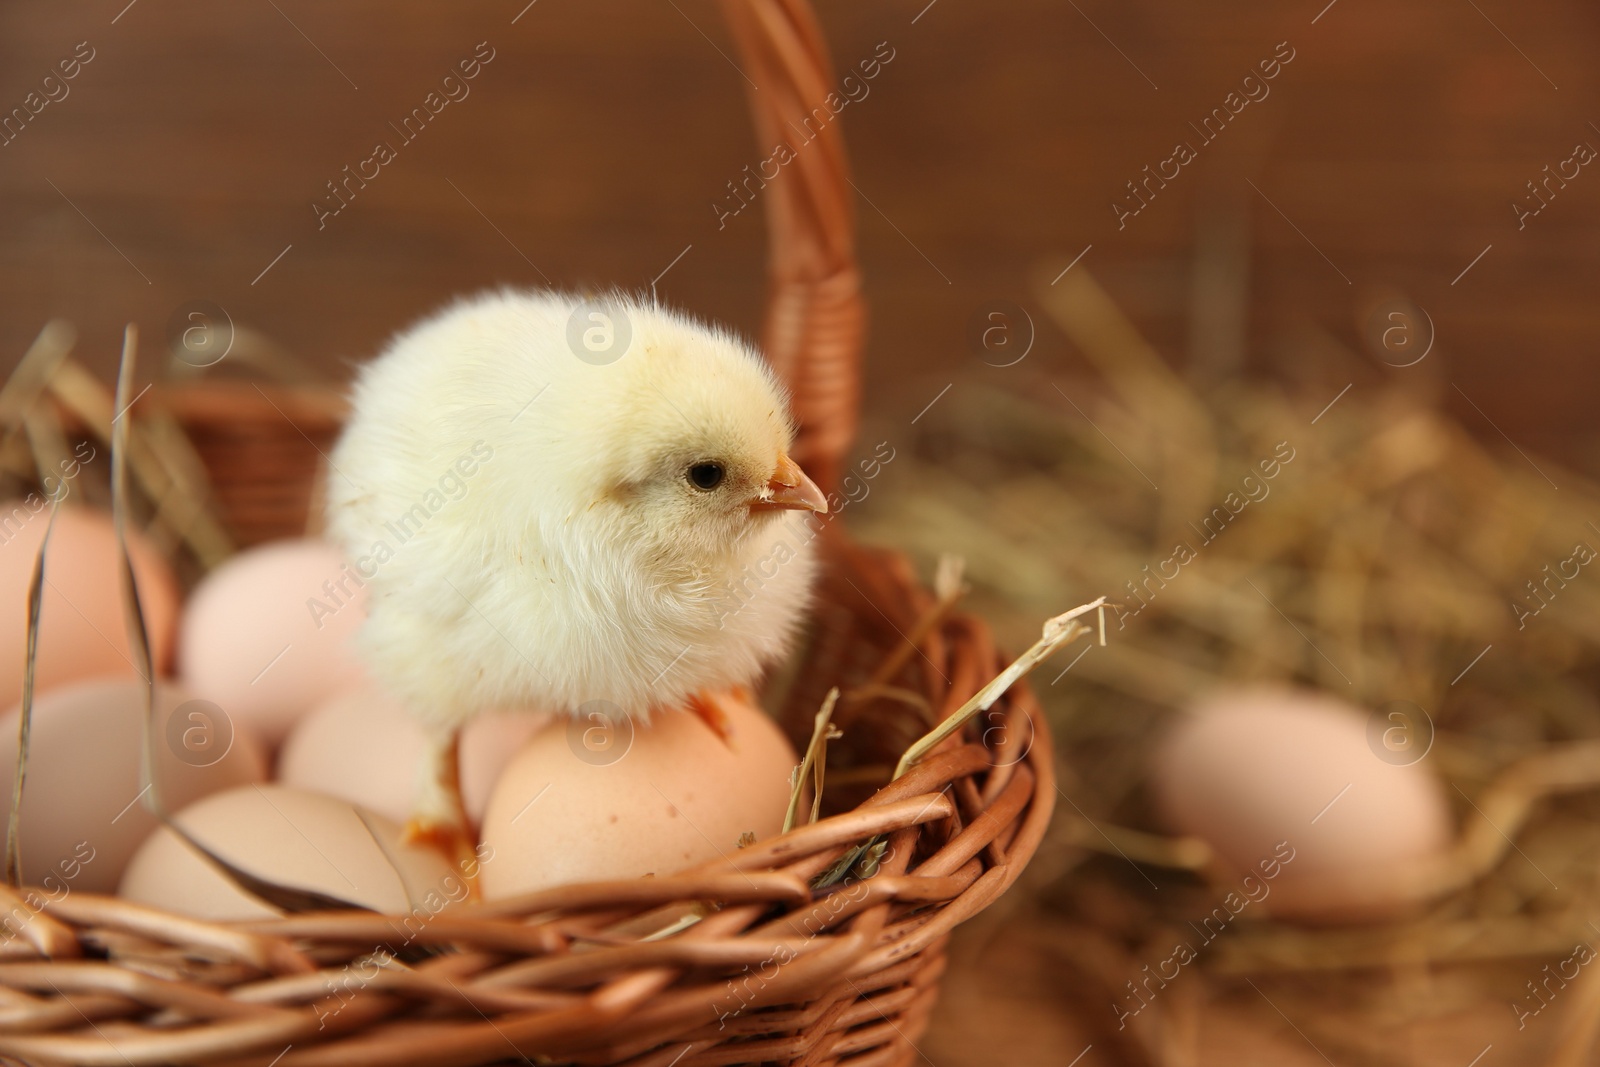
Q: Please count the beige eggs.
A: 7